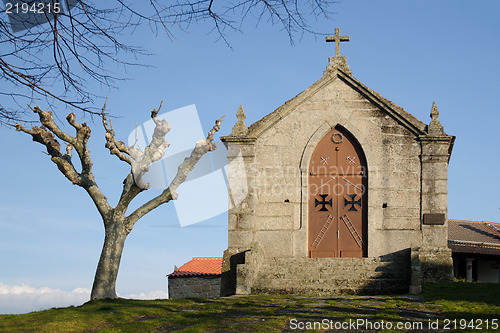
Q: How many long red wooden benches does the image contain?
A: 0